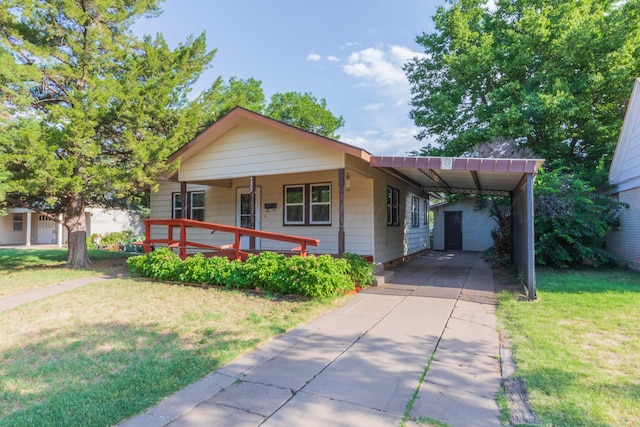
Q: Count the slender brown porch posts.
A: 3